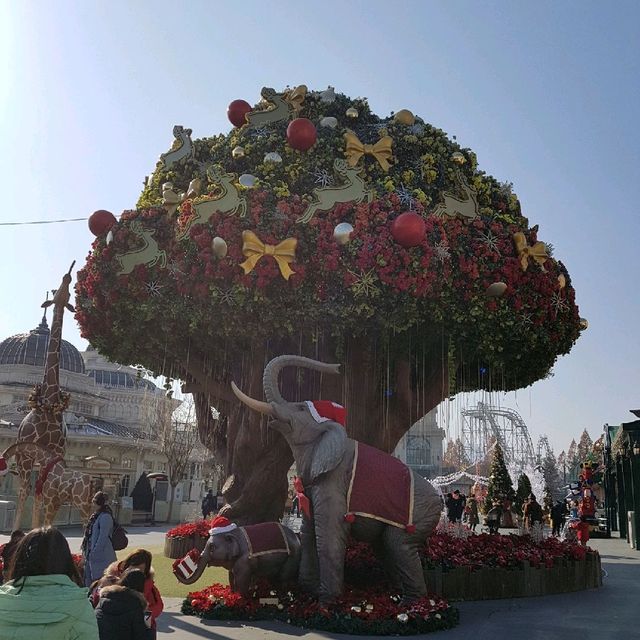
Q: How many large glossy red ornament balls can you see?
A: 4